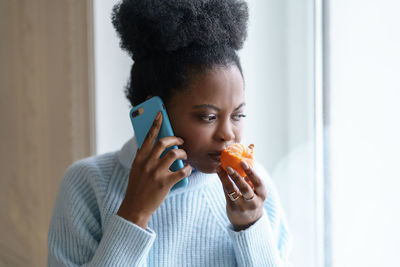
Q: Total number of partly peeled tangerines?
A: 1